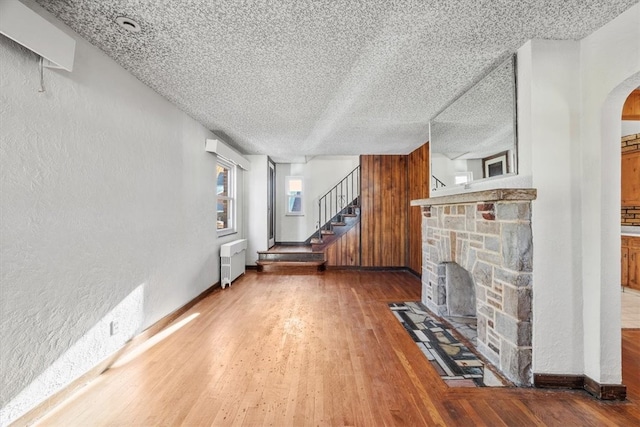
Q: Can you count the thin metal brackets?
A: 1